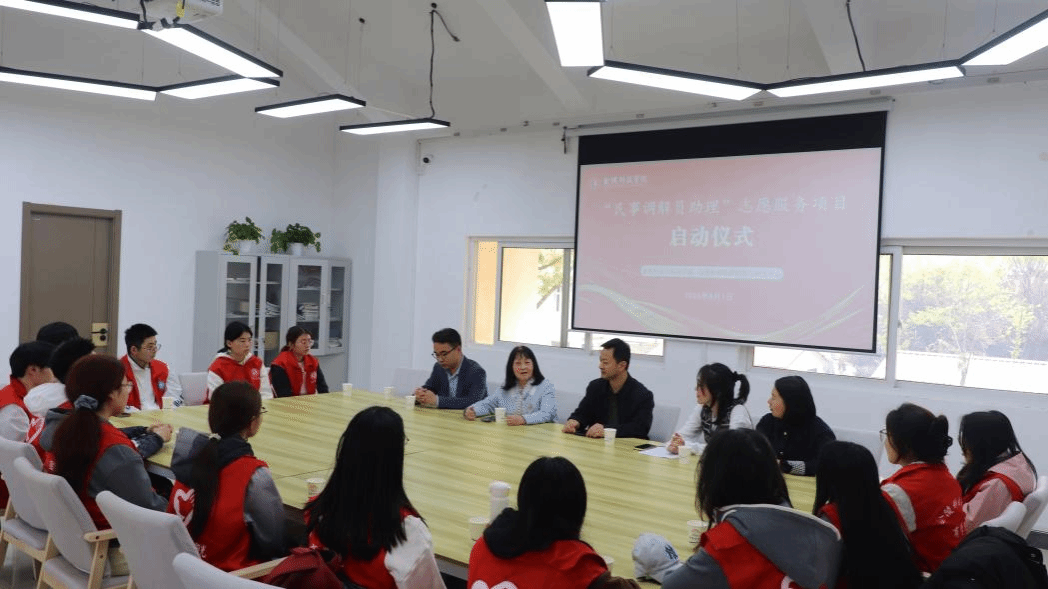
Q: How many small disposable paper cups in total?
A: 11